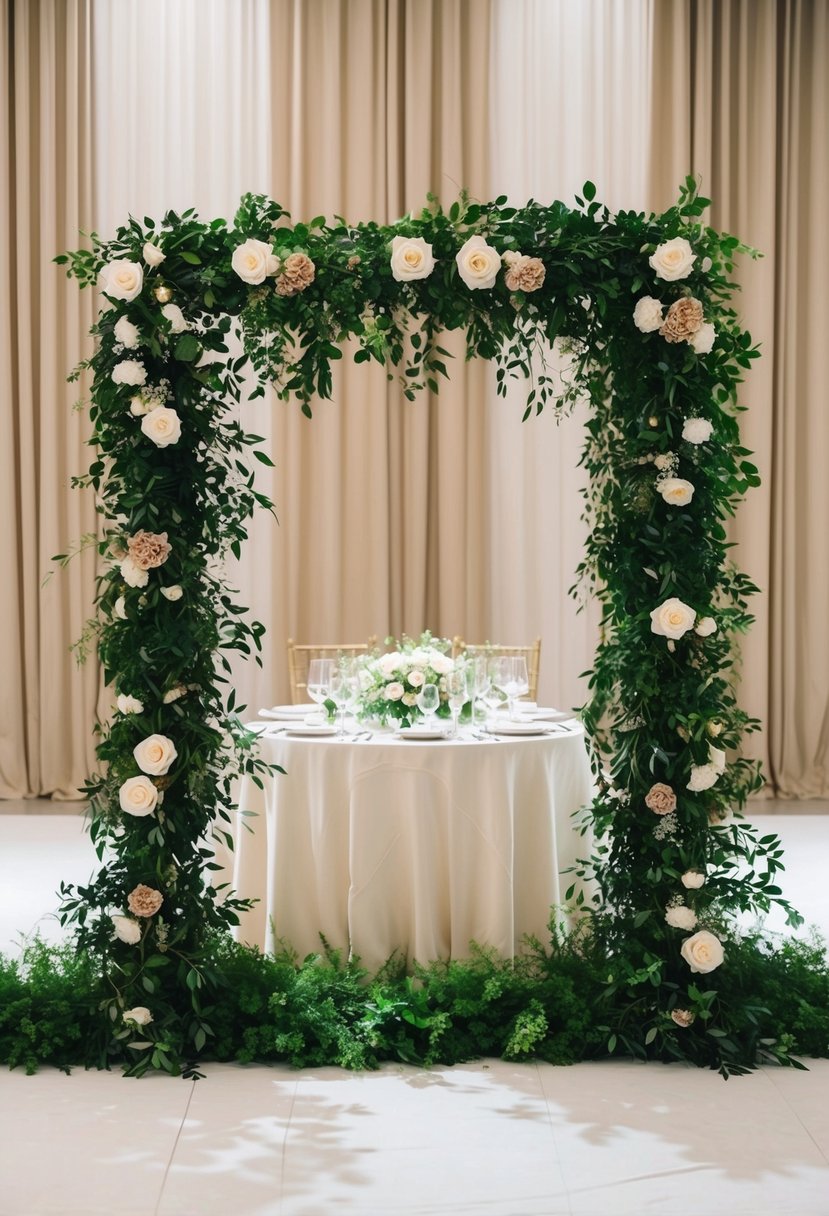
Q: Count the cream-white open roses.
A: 11